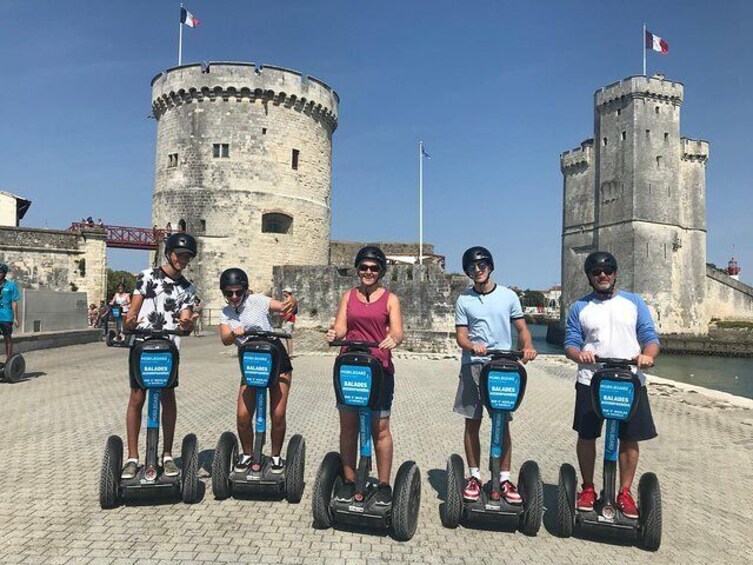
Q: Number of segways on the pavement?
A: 7